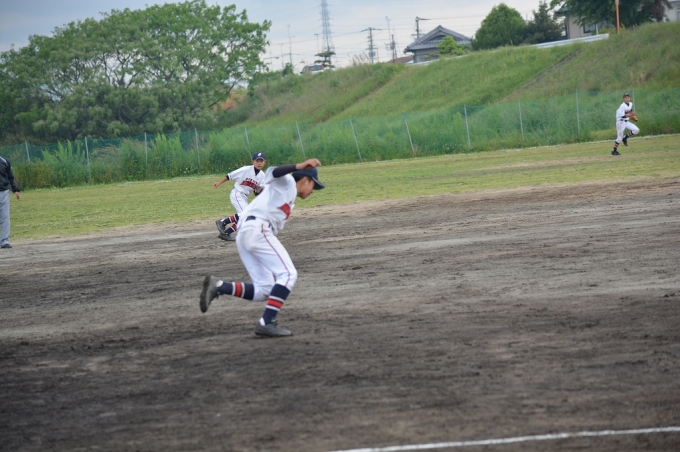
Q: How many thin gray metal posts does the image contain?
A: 12